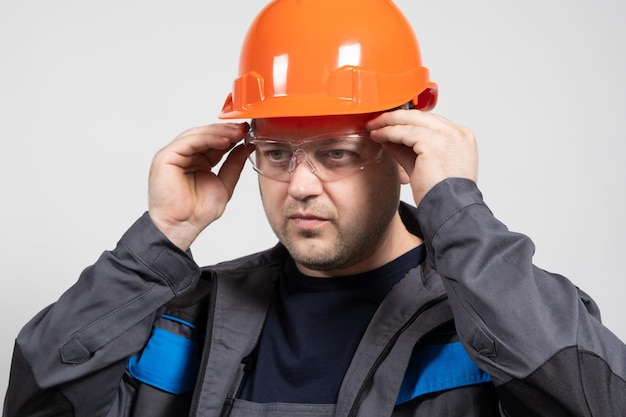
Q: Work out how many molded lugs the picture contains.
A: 2